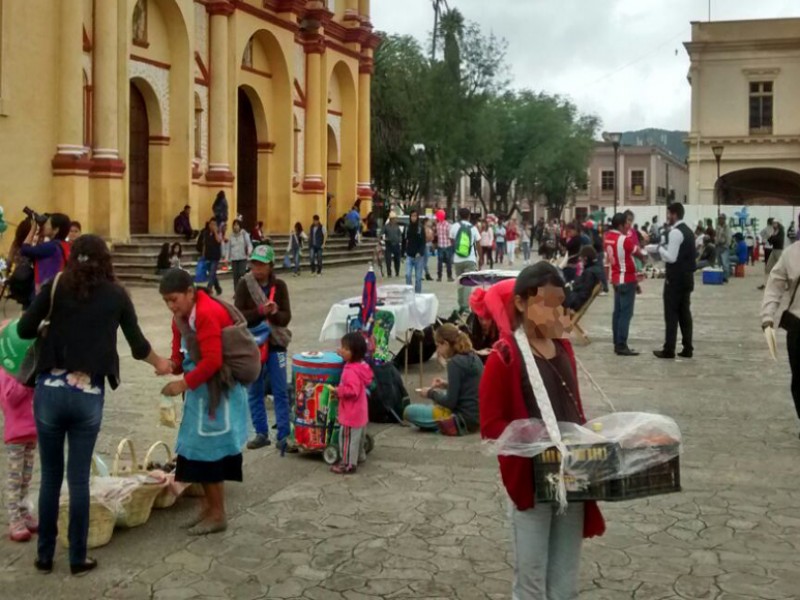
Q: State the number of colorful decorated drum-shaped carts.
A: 1